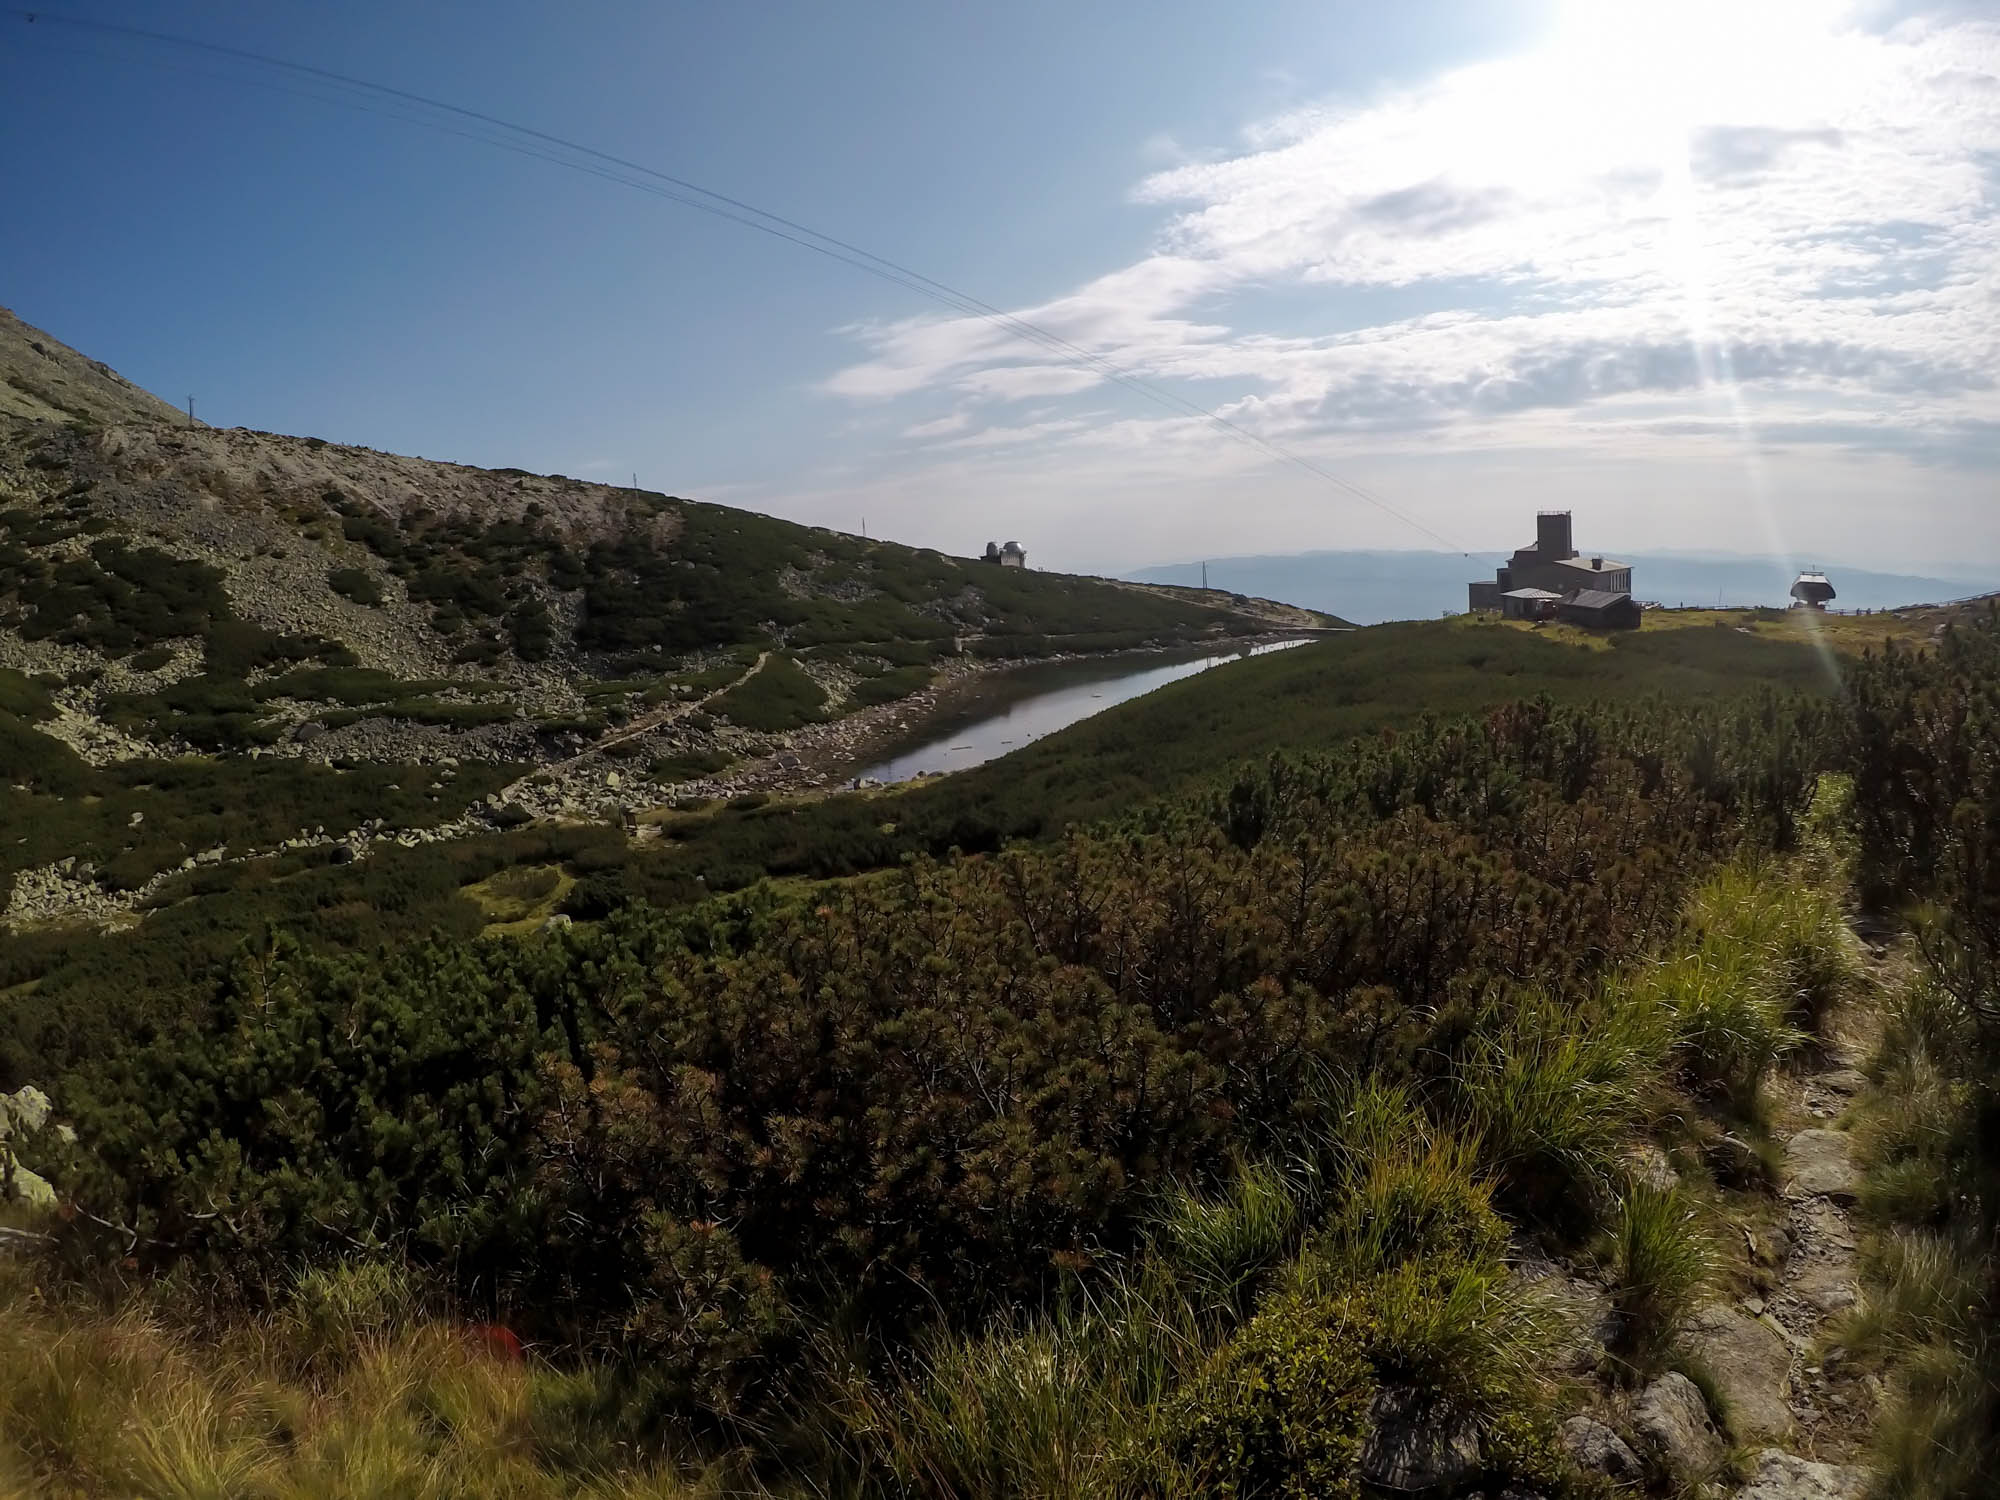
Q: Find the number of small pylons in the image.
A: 4